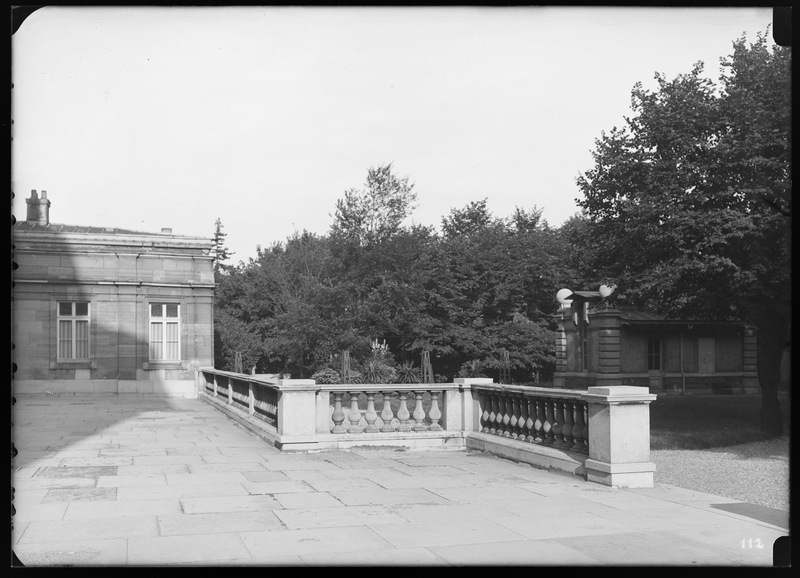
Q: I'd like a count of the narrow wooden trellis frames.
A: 4